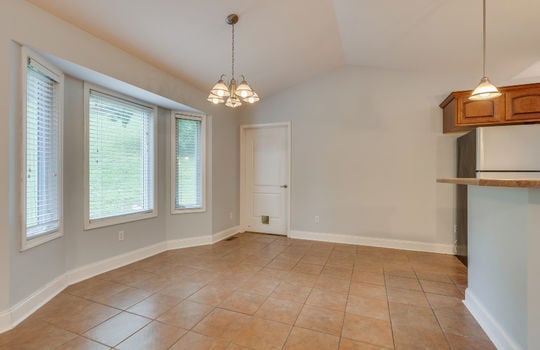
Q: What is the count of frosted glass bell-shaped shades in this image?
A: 6